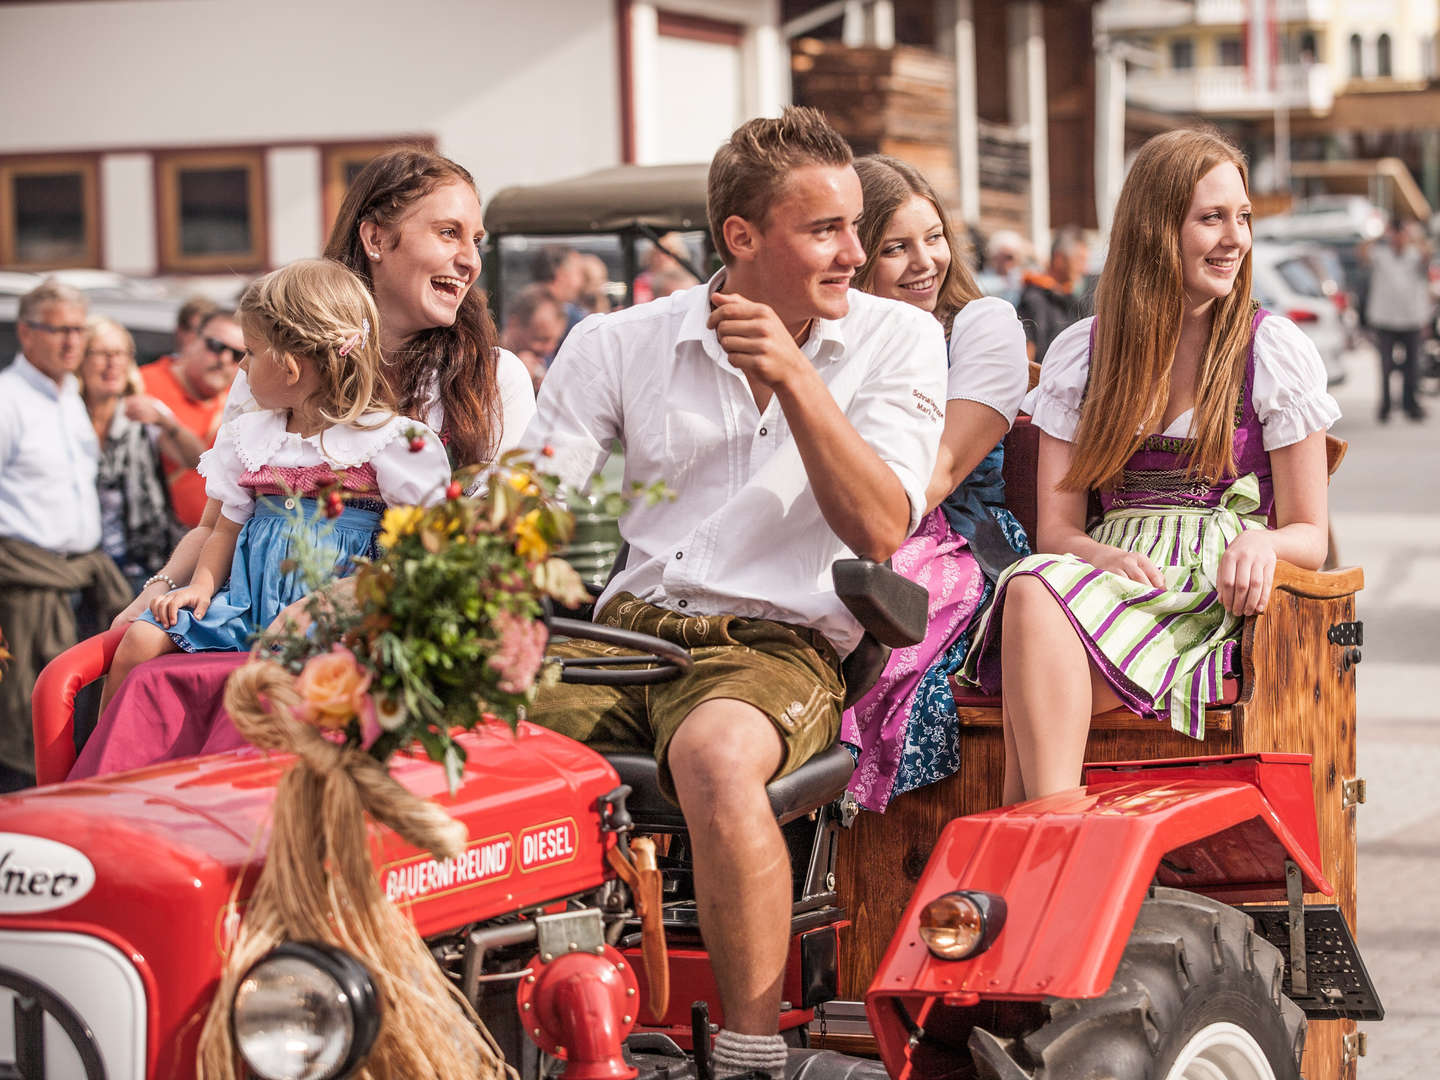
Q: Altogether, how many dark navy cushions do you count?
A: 0